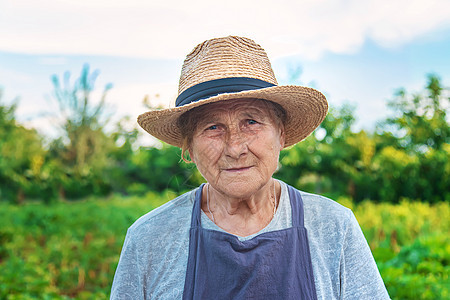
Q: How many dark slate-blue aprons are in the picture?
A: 1